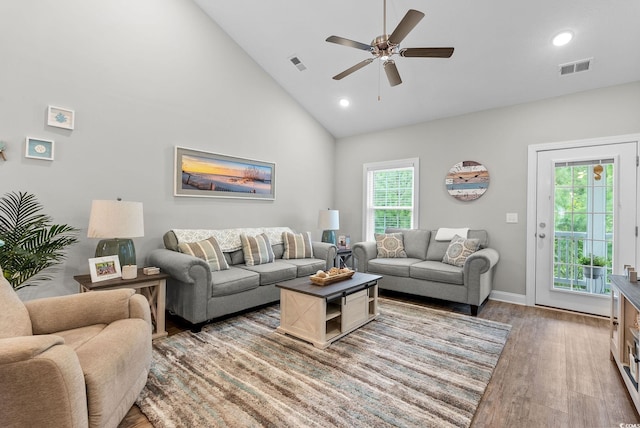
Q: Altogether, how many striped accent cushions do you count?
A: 3